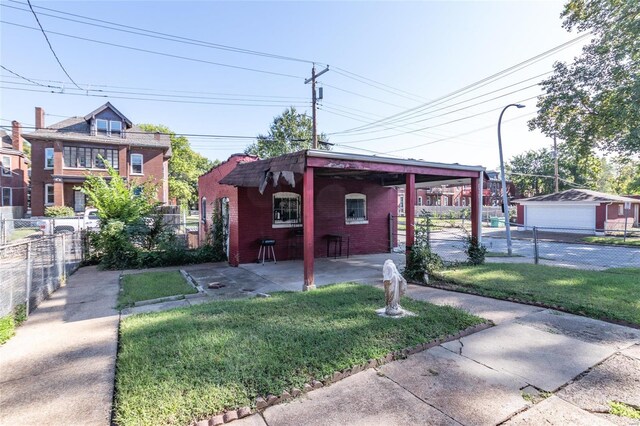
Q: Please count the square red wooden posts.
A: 3